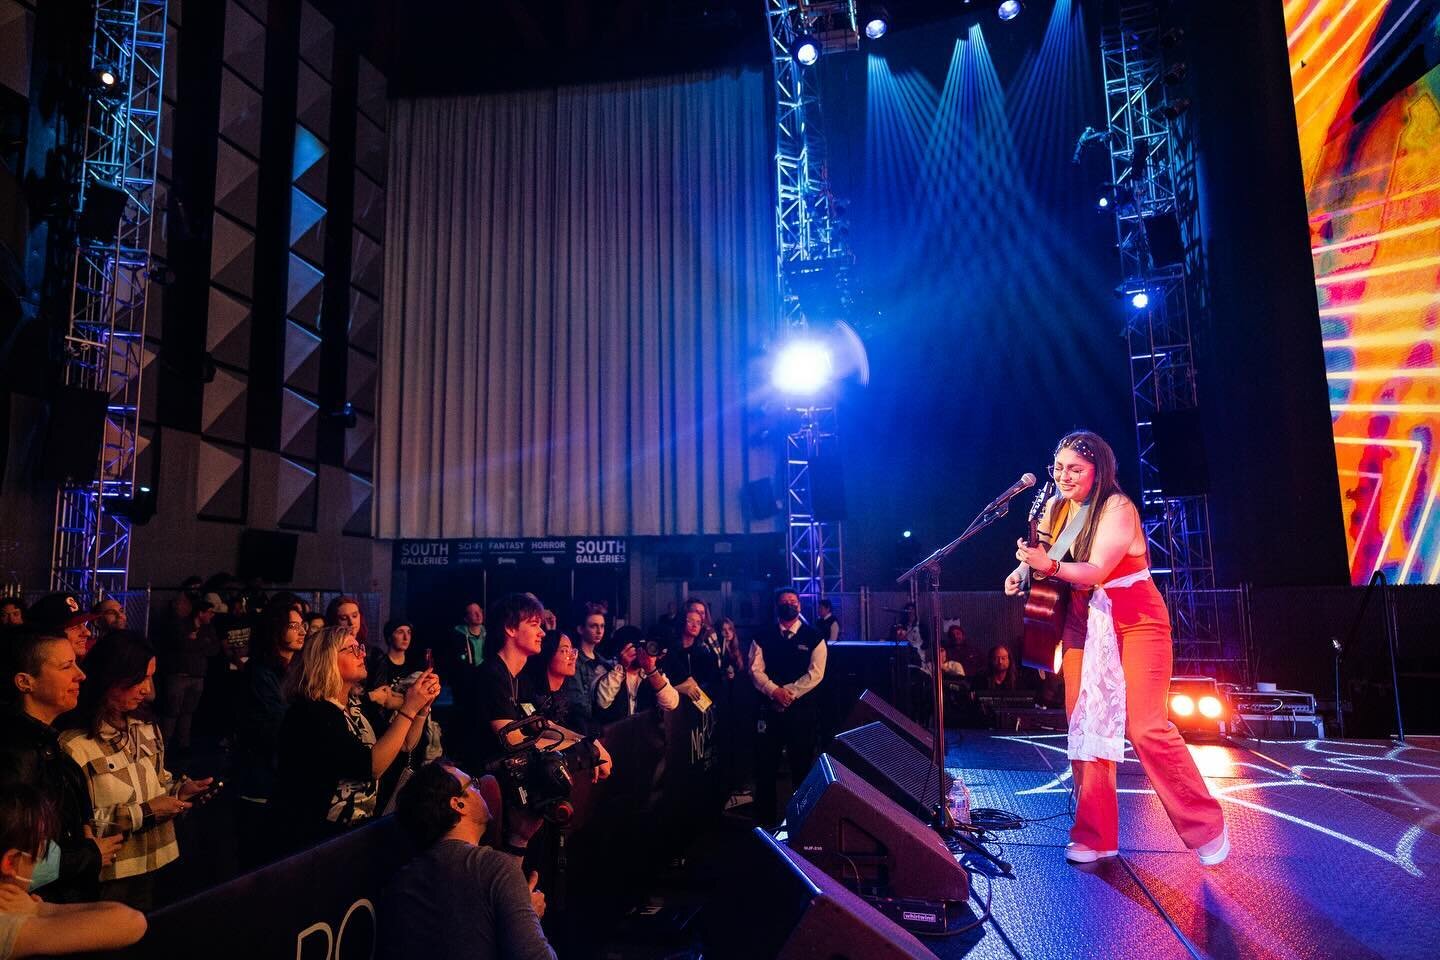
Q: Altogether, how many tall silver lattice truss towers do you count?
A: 3